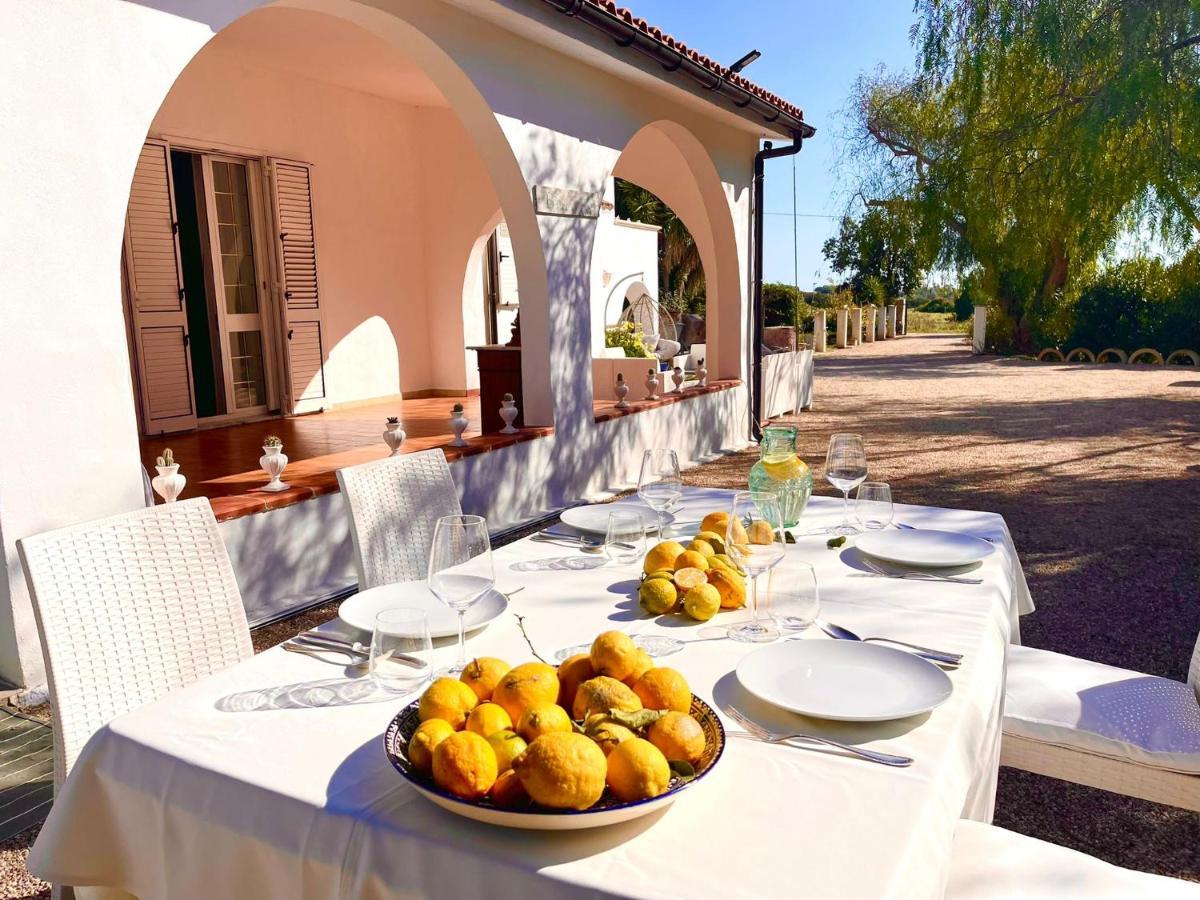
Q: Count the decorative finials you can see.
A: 9